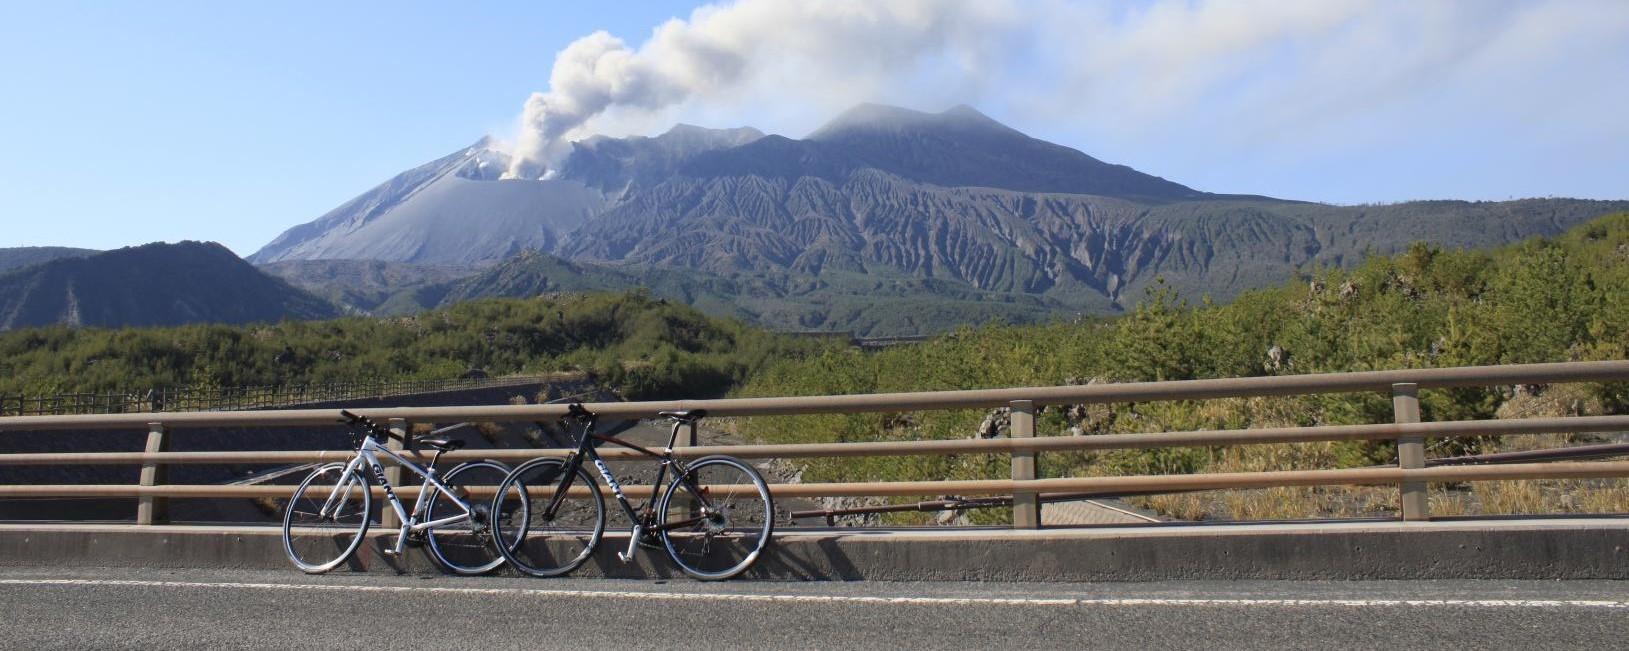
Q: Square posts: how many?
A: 5